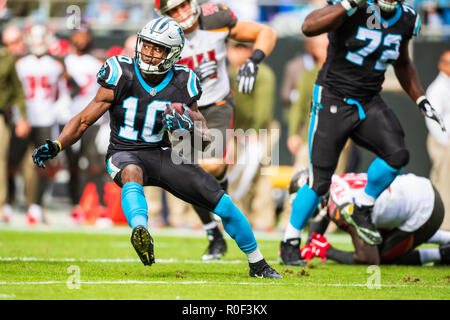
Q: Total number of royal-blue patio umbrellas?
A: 0